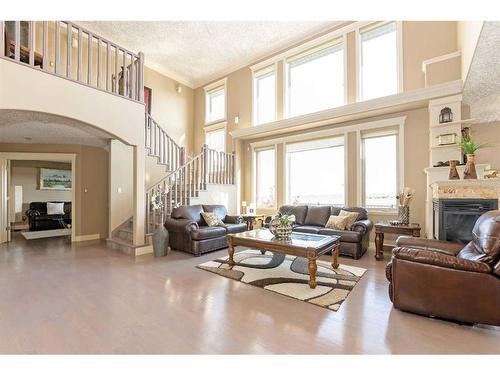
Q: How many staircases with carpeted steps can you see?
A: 1